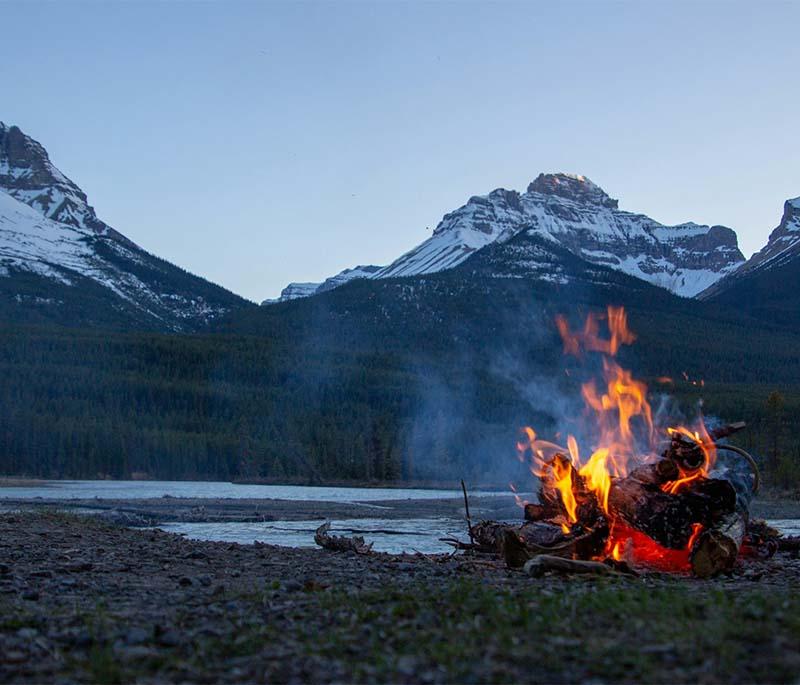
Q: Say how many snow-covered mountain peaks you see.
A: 3